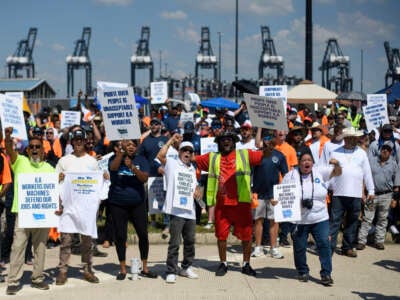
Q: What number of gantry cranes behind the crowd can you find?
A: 7